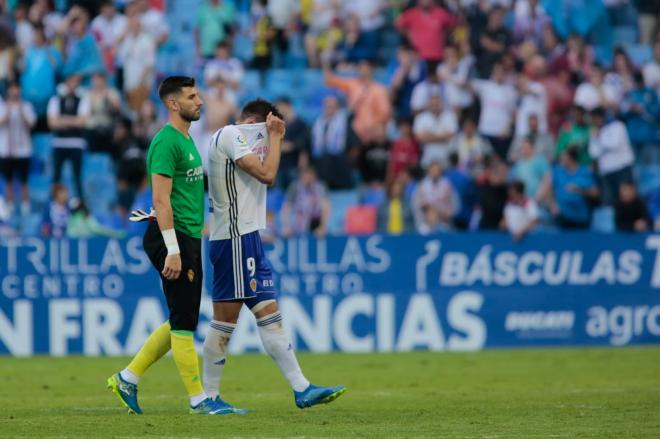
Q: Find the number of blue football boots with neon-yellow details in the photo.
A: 4